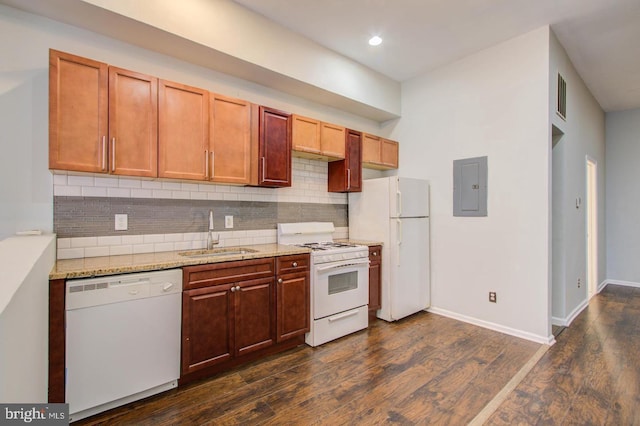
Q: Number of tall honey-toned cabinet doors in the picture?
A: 4